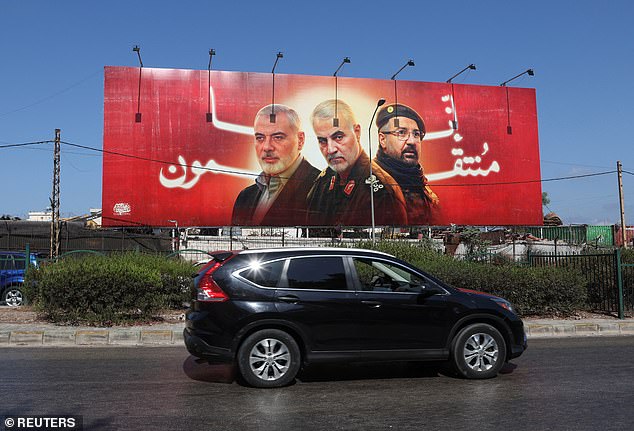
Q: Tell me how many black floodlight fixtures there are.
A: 7